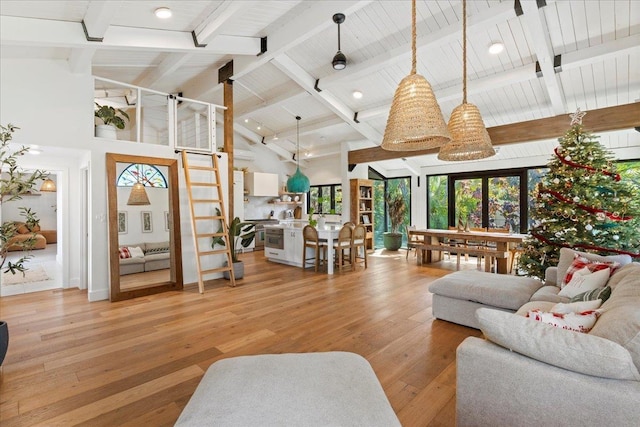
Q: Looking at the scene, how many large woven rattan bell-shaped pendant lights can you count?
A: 2